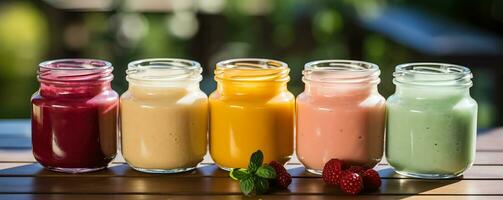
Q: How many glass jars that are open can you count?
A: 5